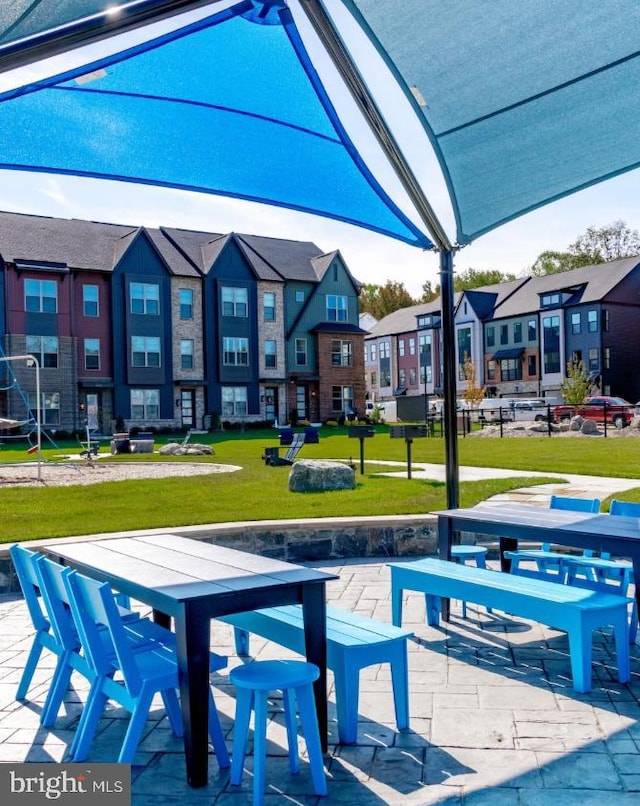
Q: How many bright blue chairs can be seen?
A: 5